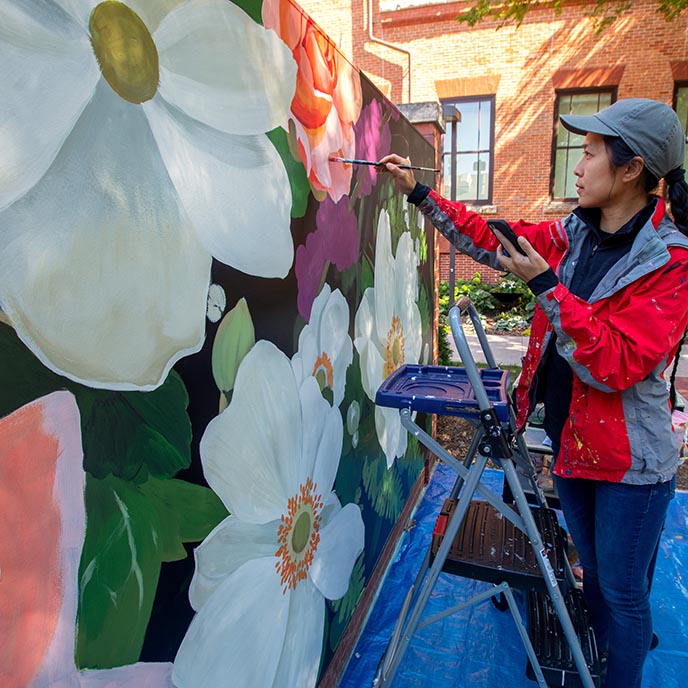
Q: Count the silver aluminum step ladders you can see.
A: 1